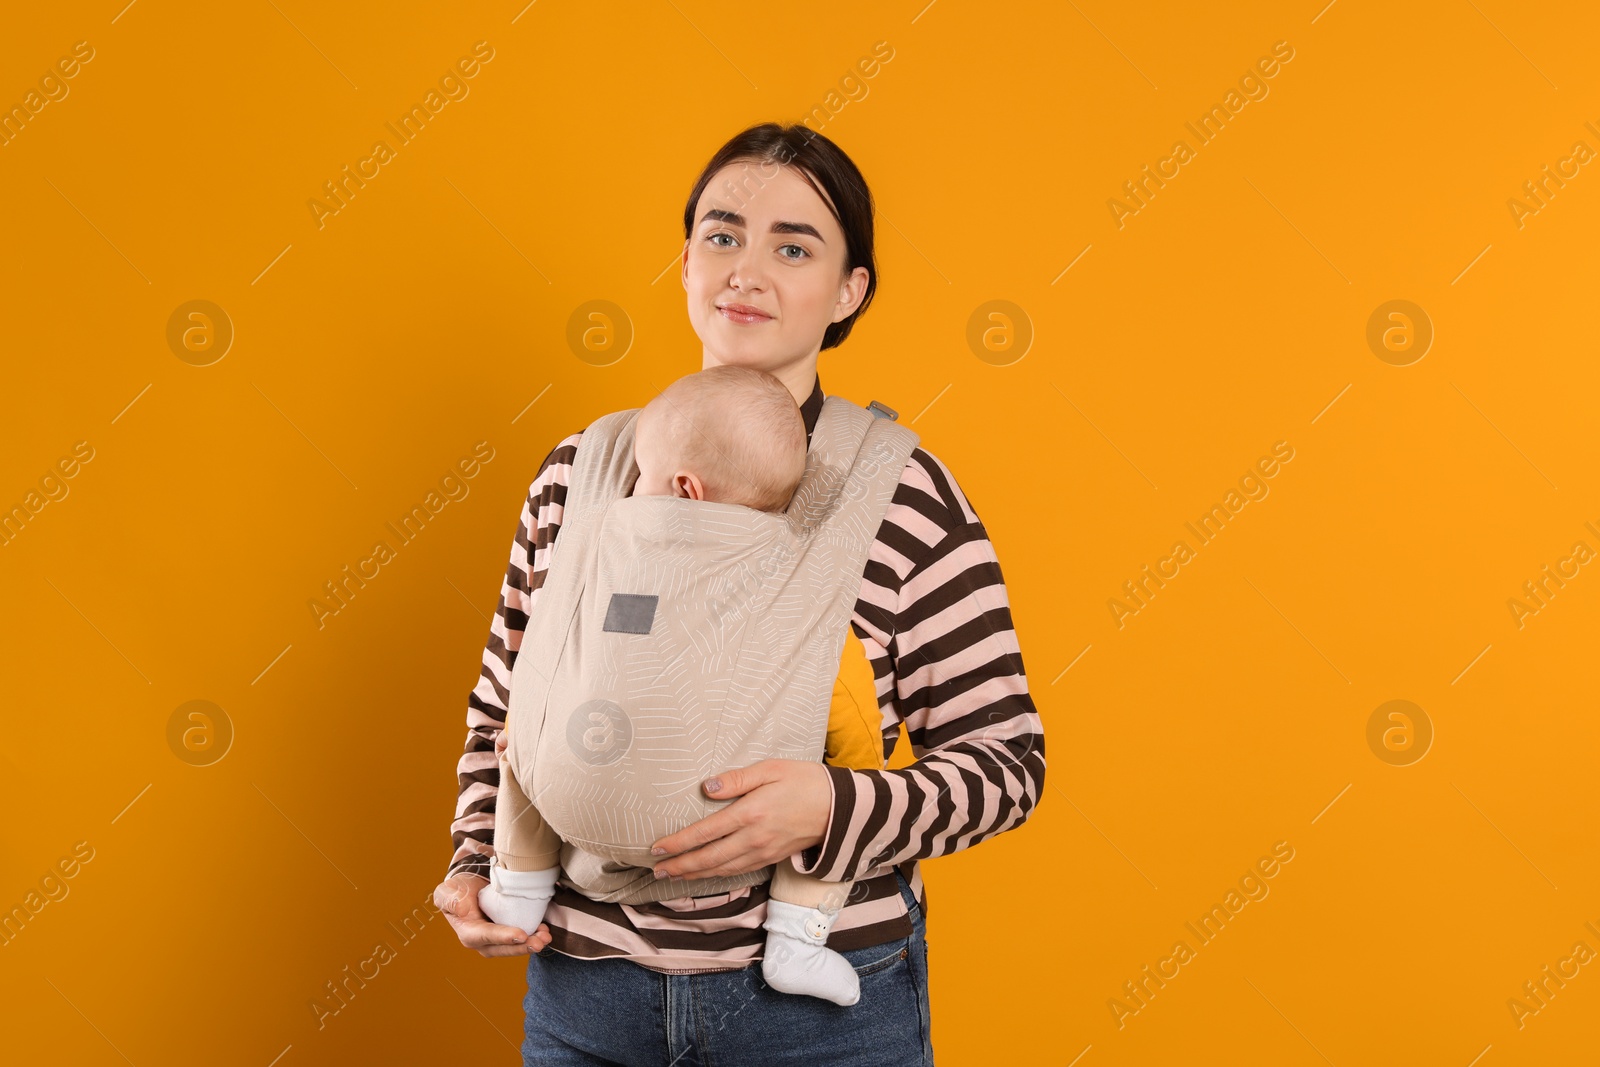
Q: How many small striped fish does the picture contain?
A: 0